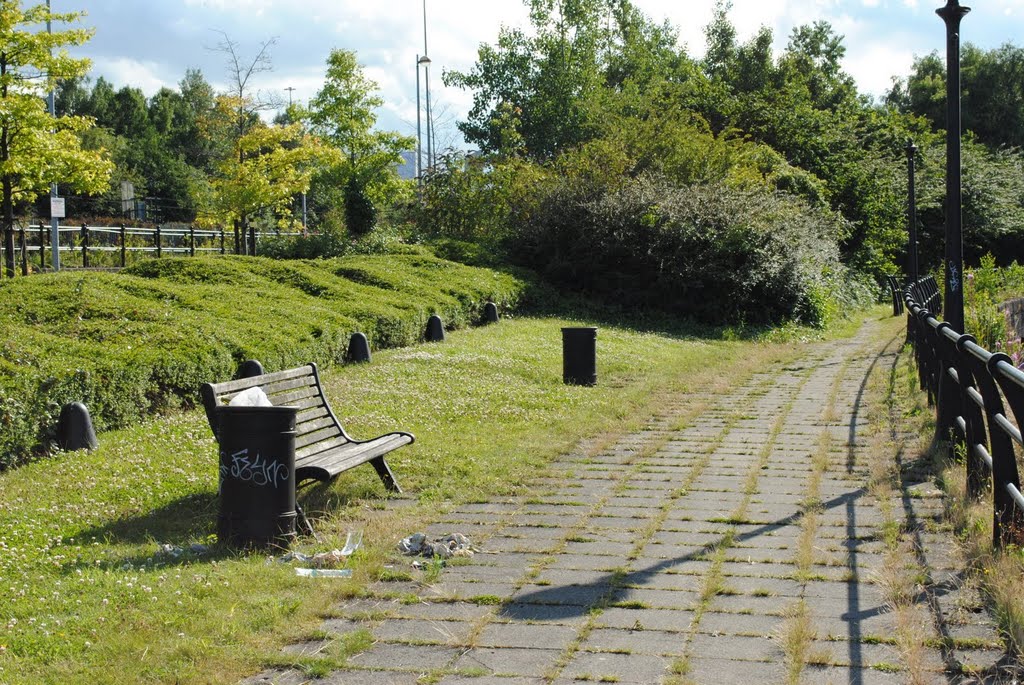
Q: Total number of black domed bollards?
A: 5